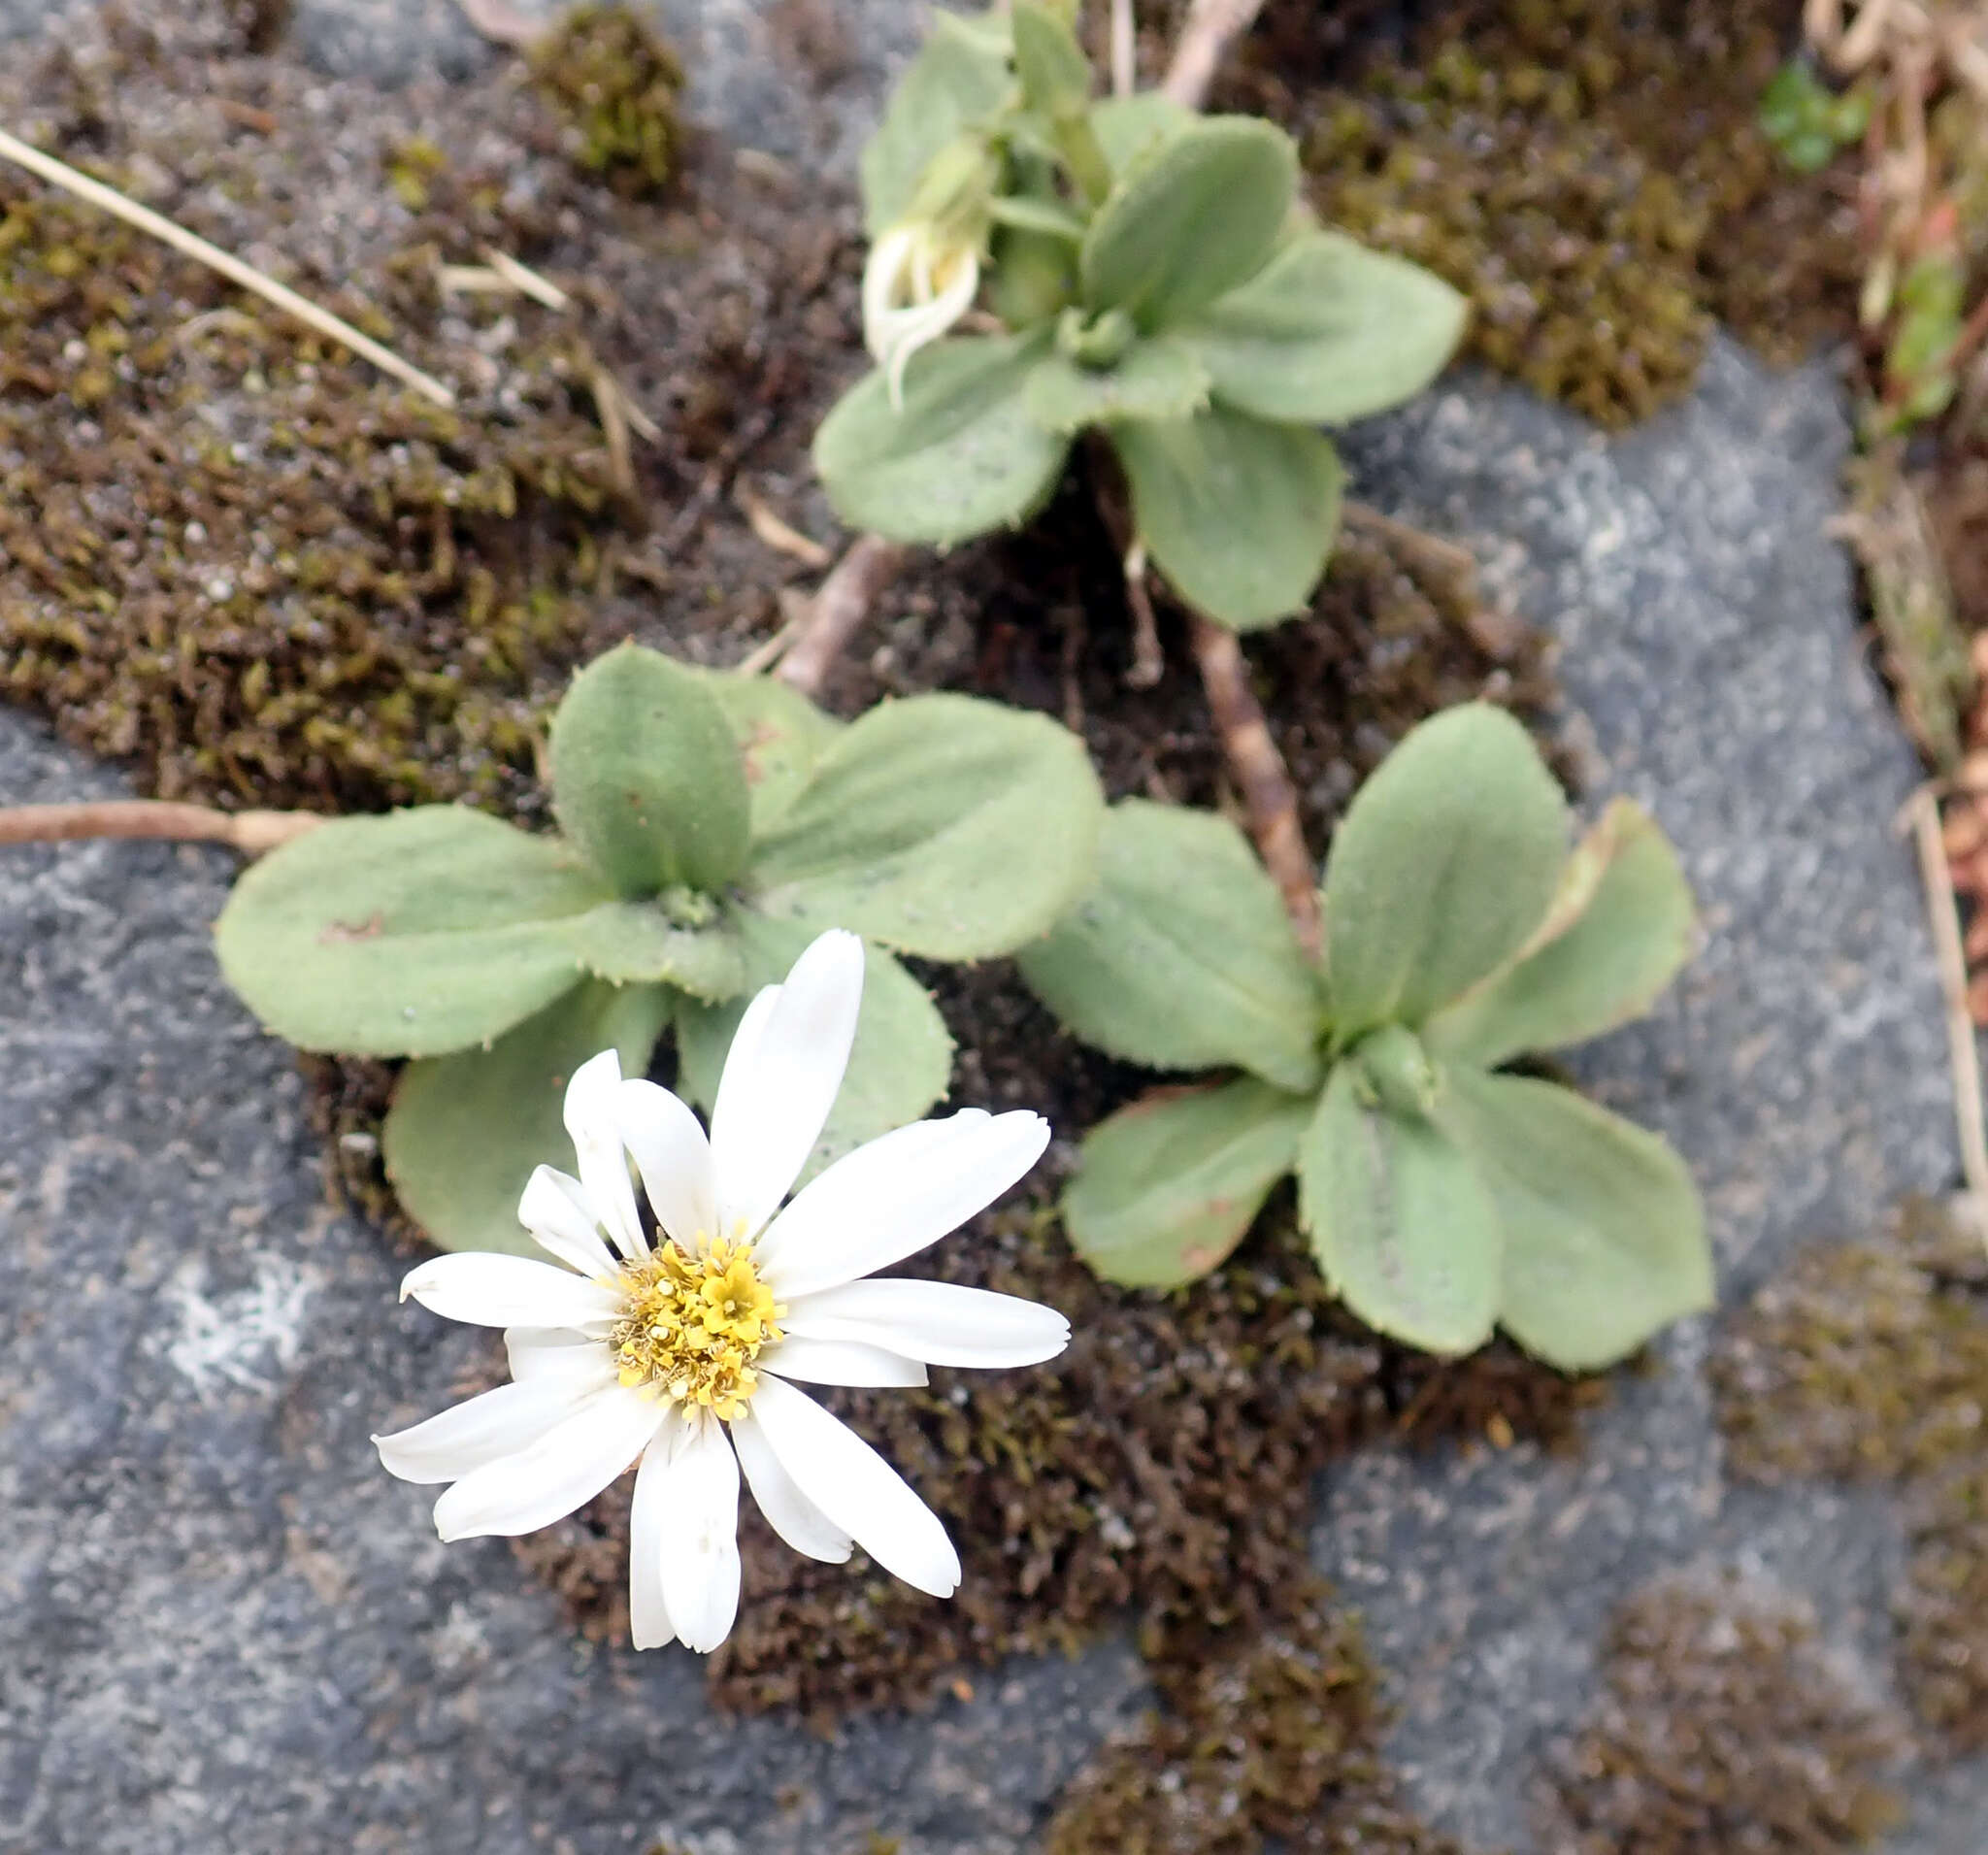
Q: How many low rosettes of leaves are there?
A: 3